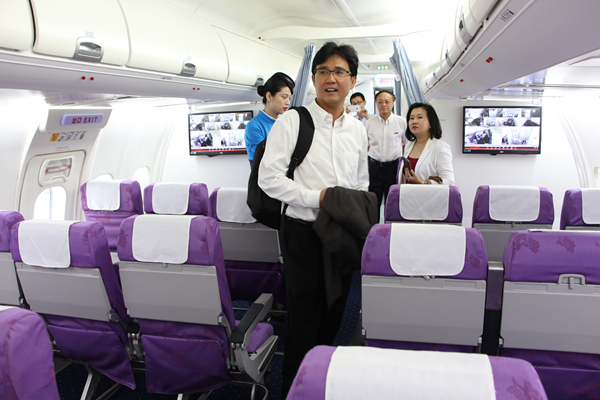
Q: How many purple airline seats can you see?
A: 13